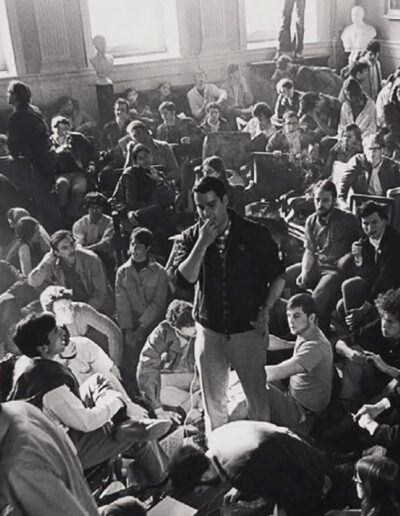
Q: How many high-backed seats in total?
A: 3